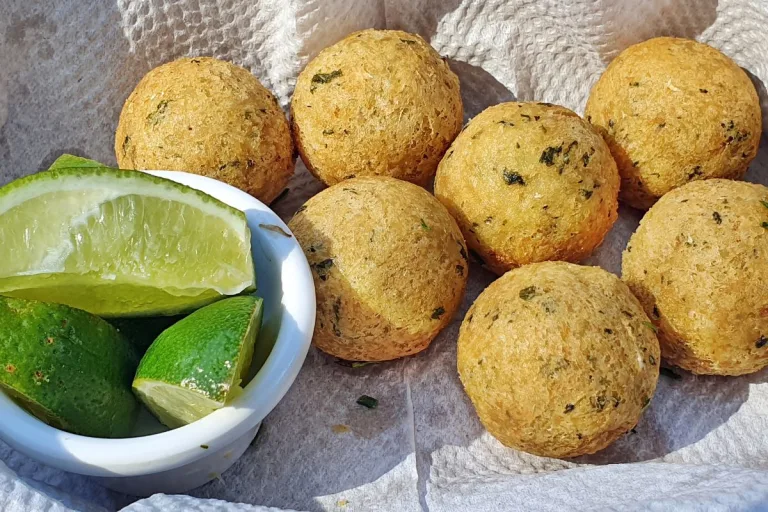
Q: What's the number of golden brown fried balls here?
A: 7